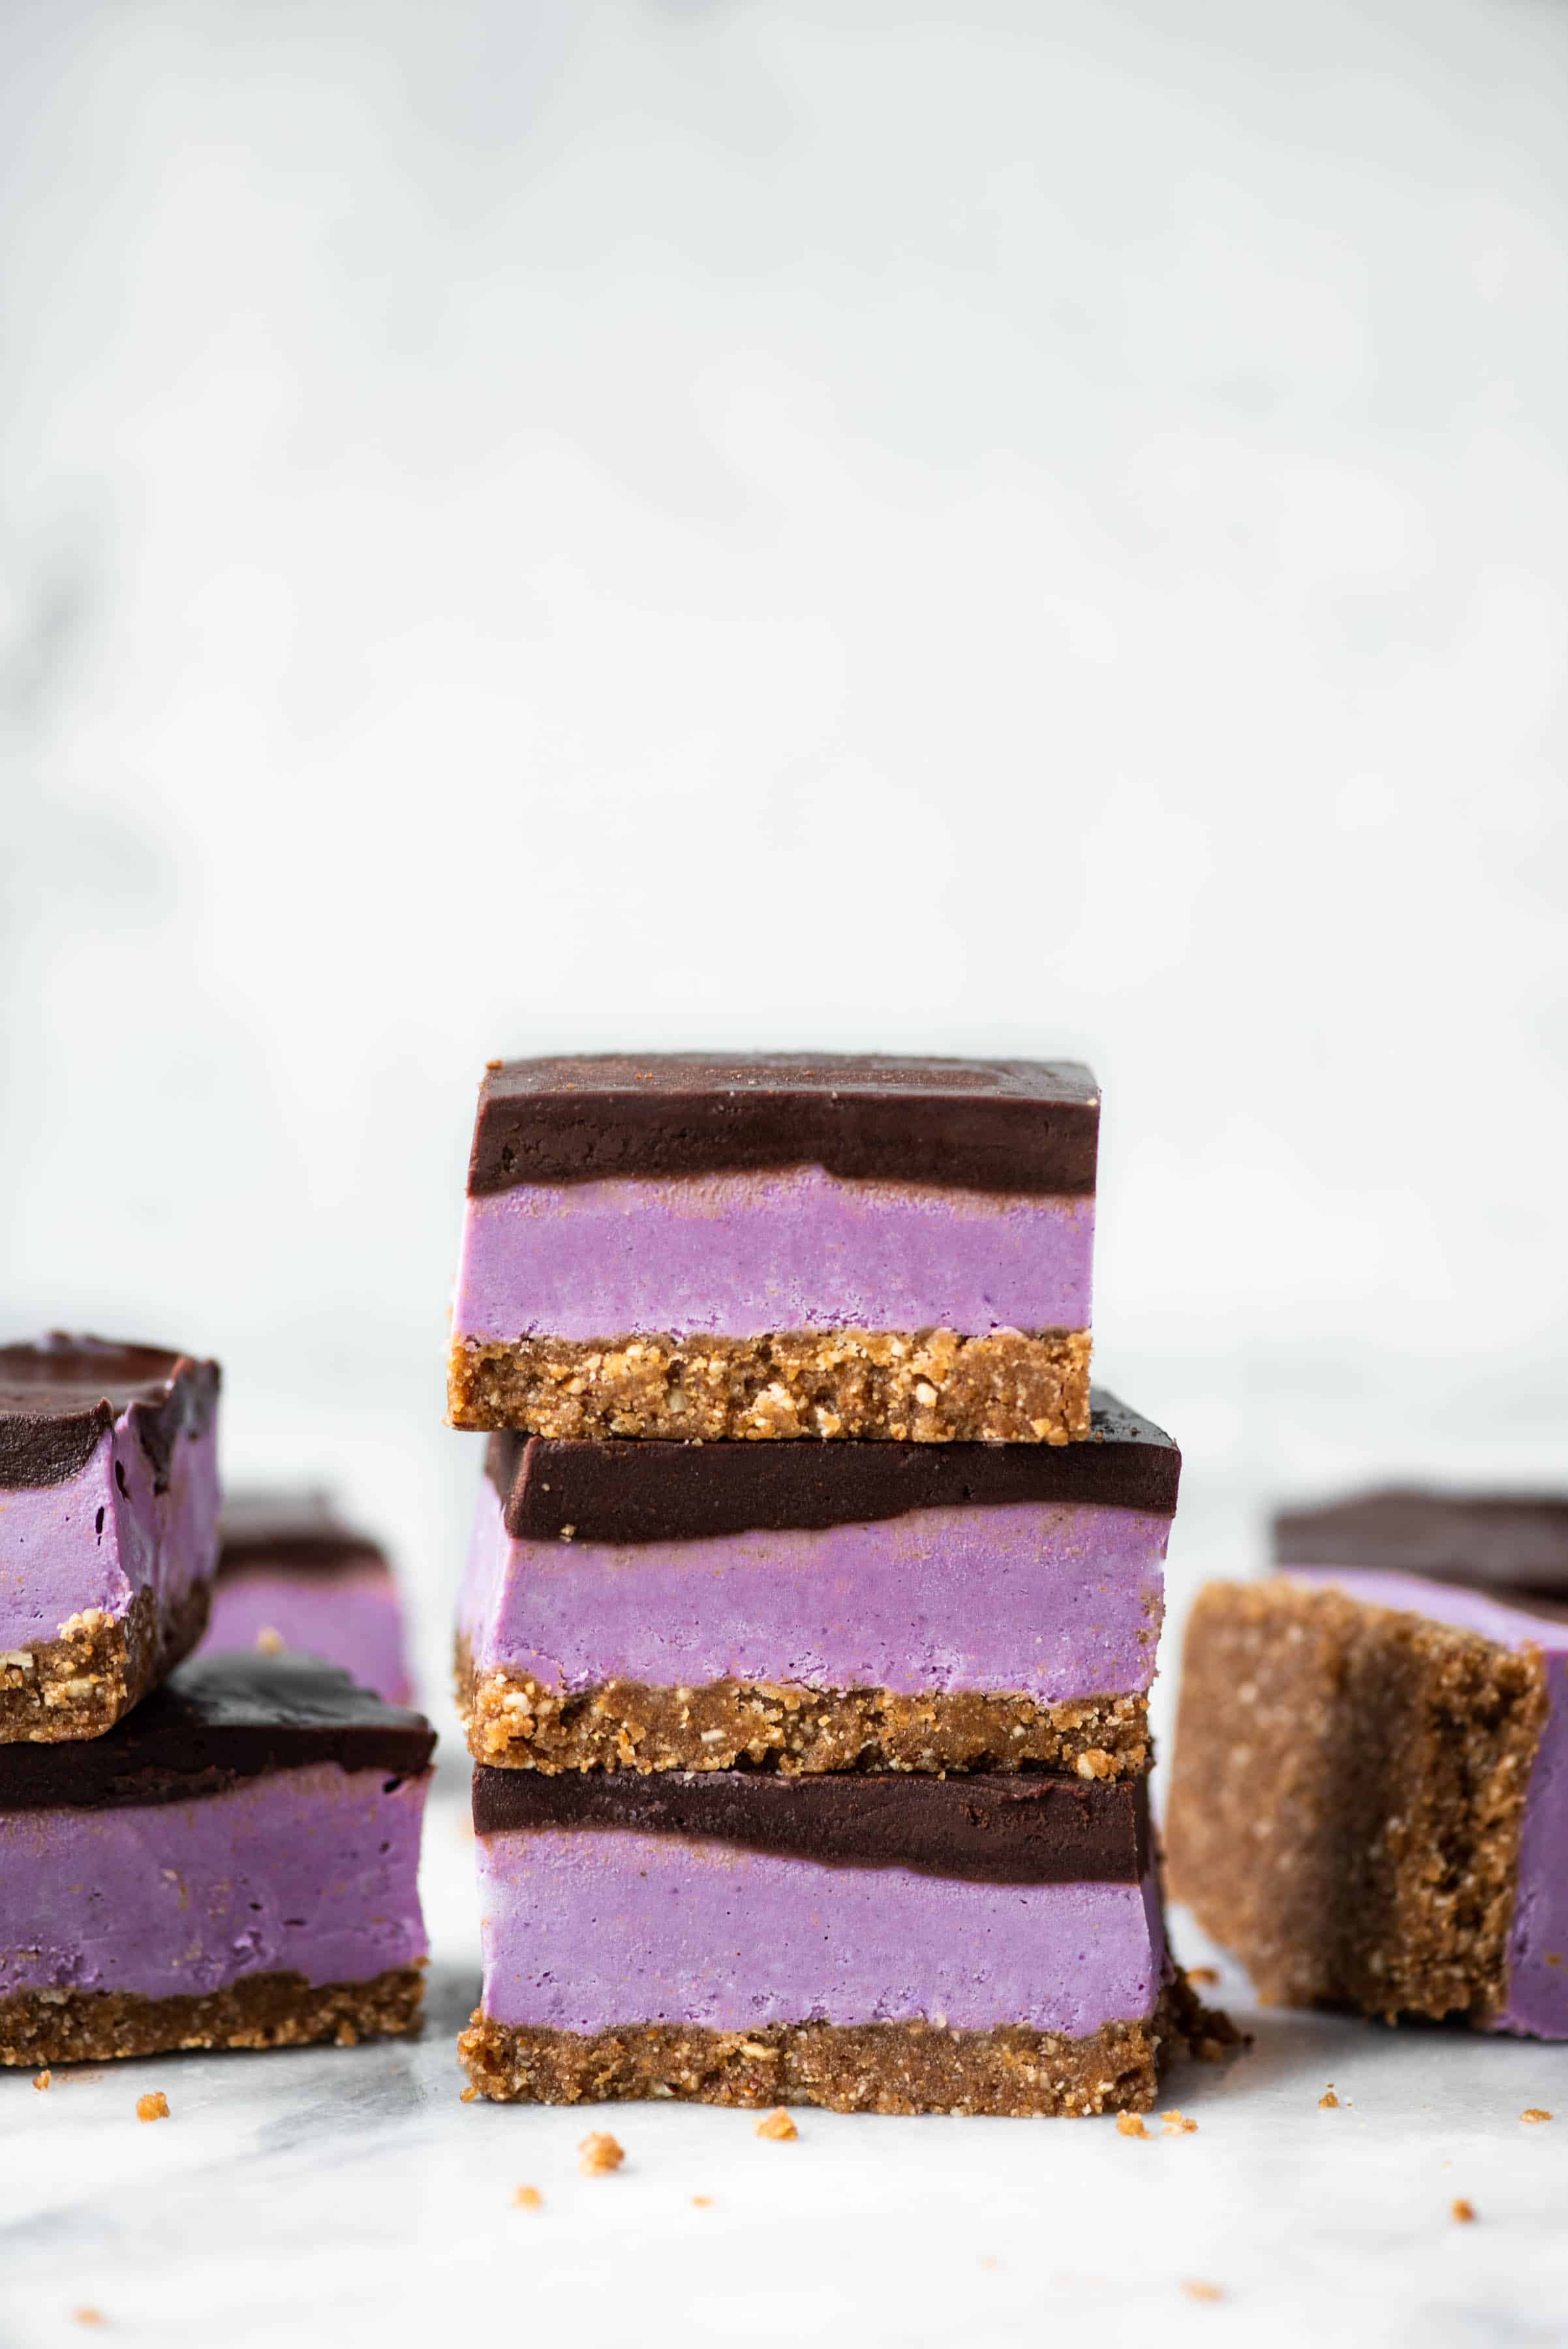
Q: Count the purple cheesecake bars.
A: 8